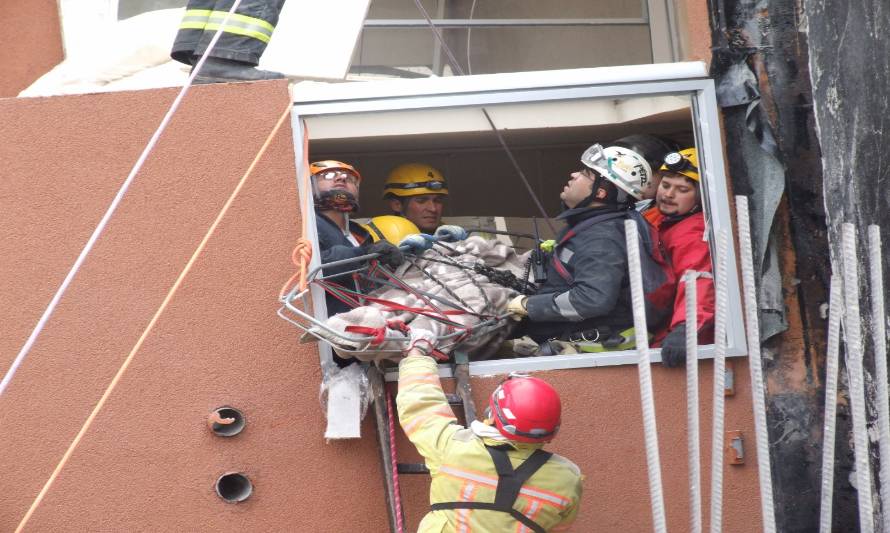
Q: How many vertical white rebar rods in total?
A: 7